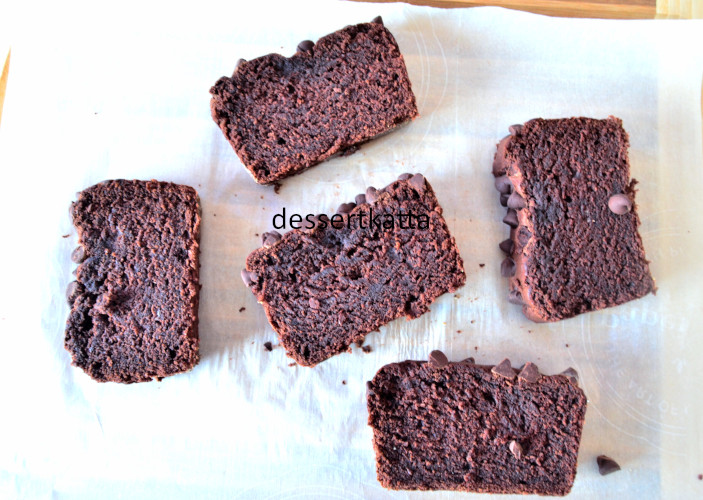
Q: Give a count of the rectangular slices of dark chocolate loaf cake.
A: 5